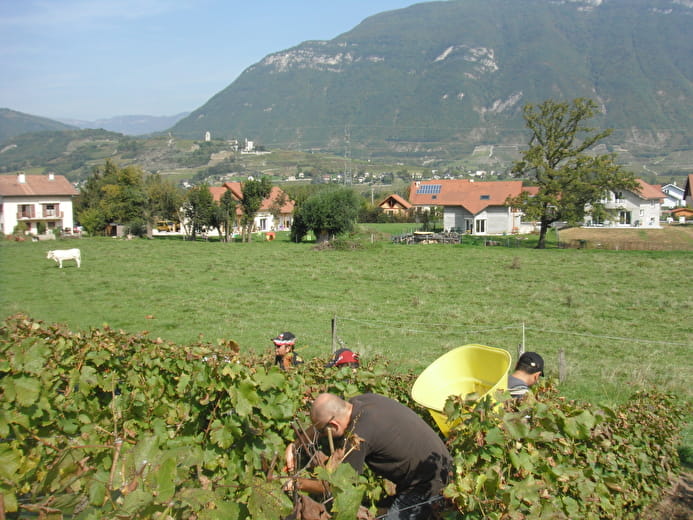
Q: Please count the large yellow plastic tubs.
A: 1